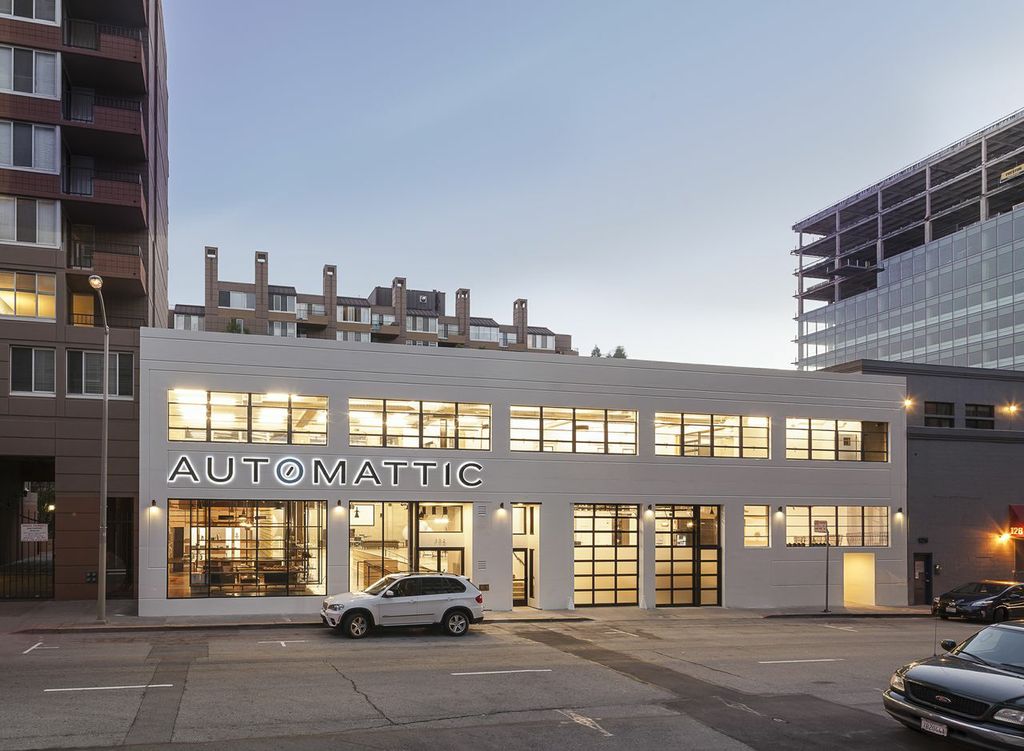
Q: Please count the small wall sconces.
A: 6